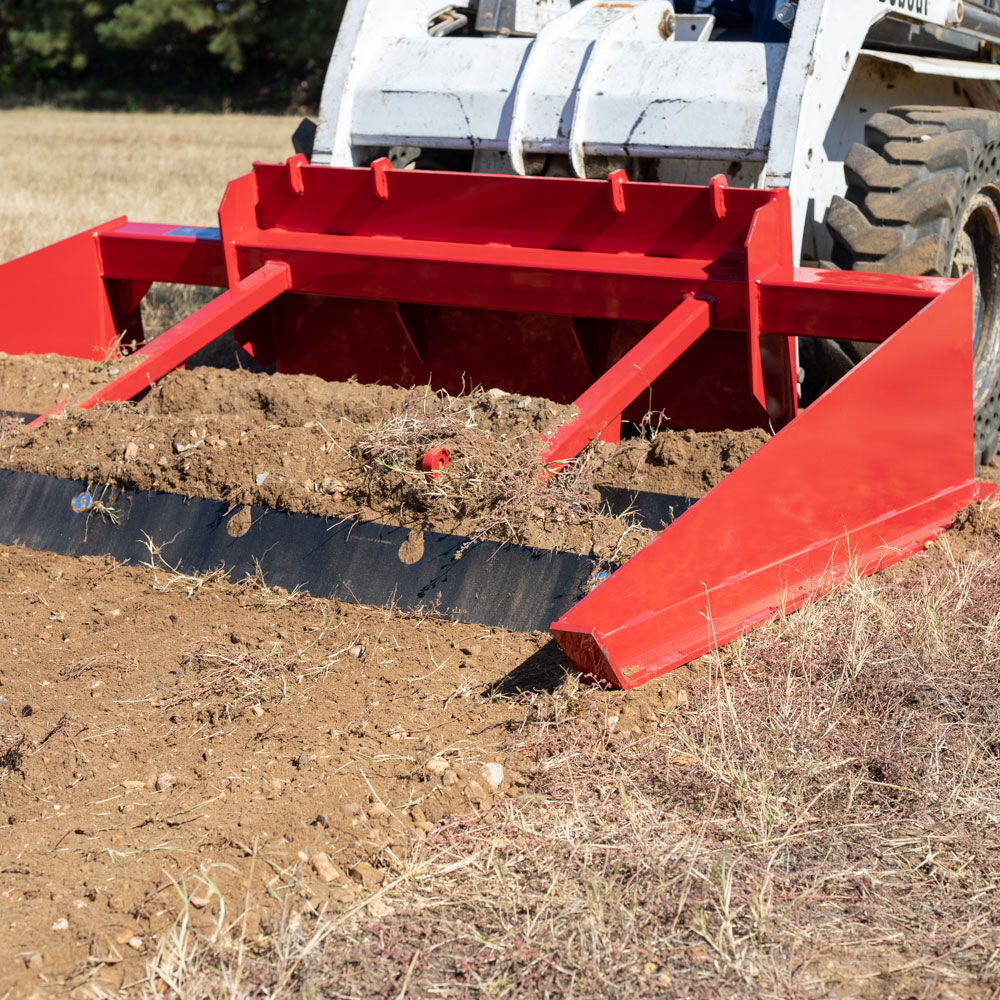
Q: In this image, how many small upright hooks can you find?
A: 4